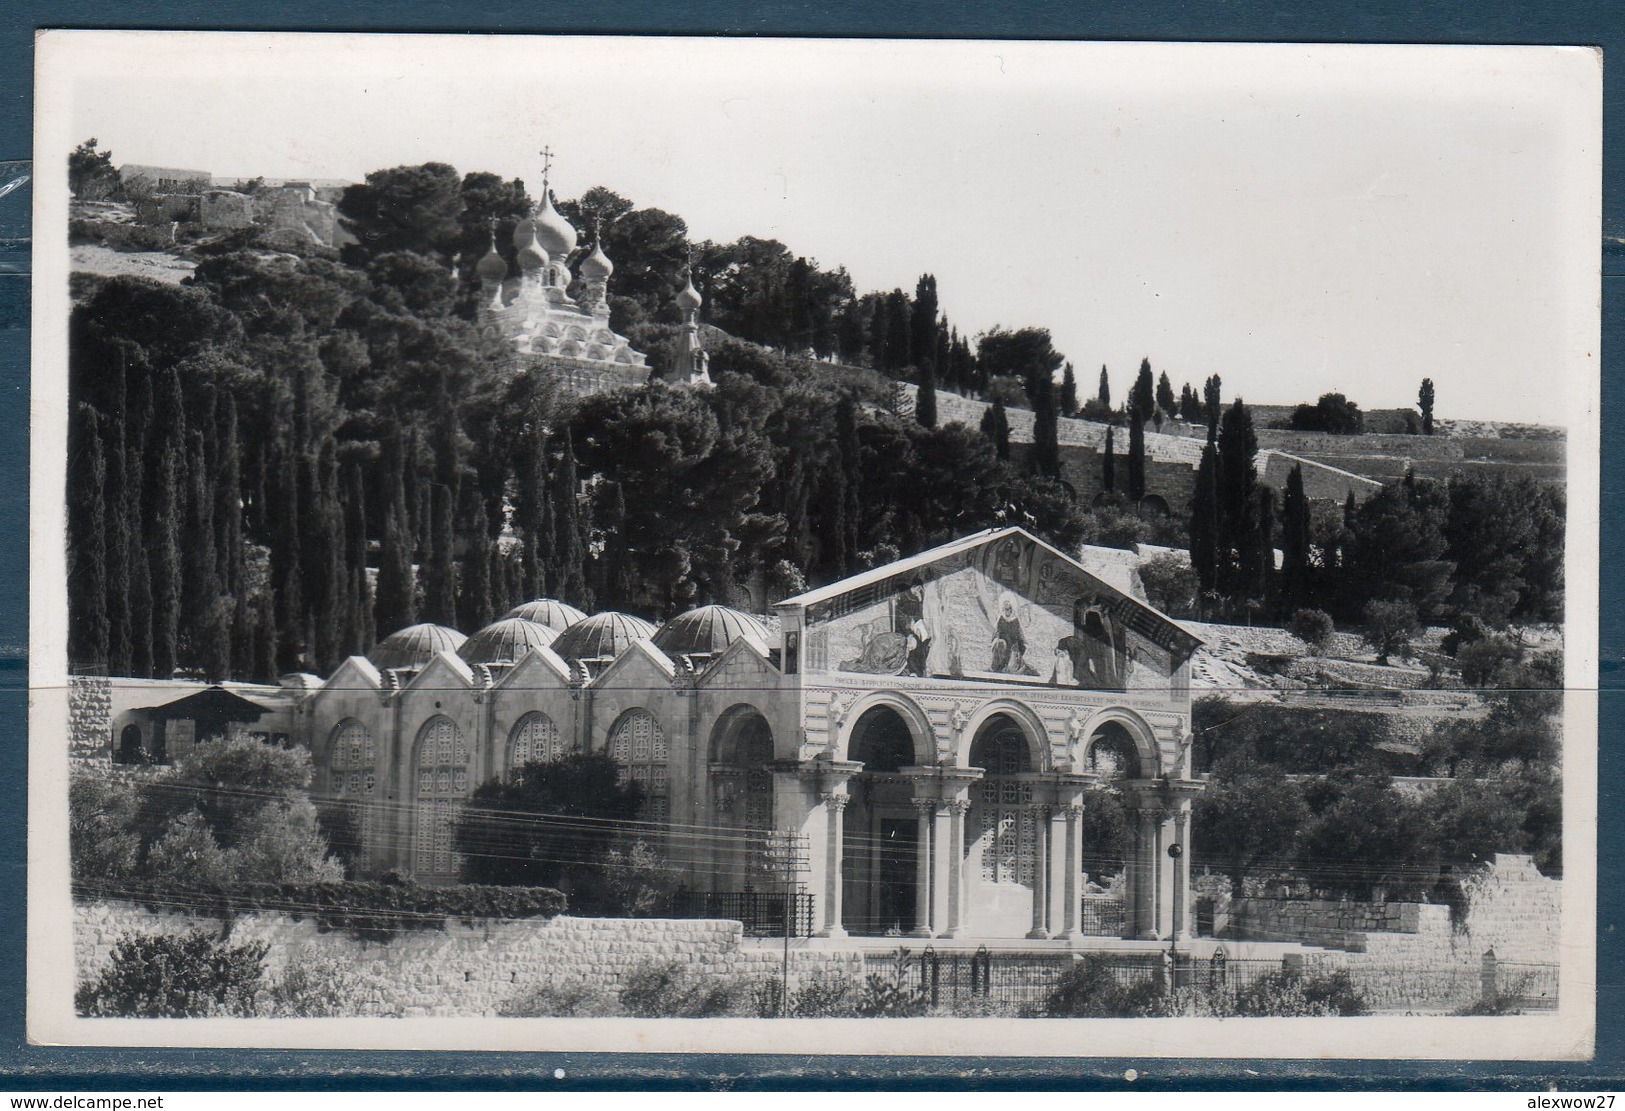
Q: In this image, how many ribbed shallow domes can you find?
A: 5